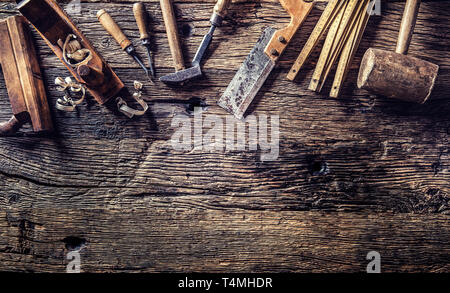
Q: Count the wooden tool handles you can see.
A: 6